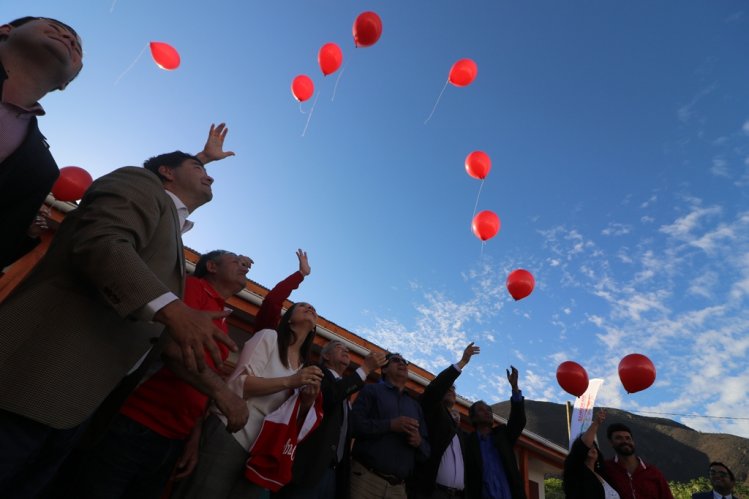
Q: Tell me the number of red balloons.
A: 11